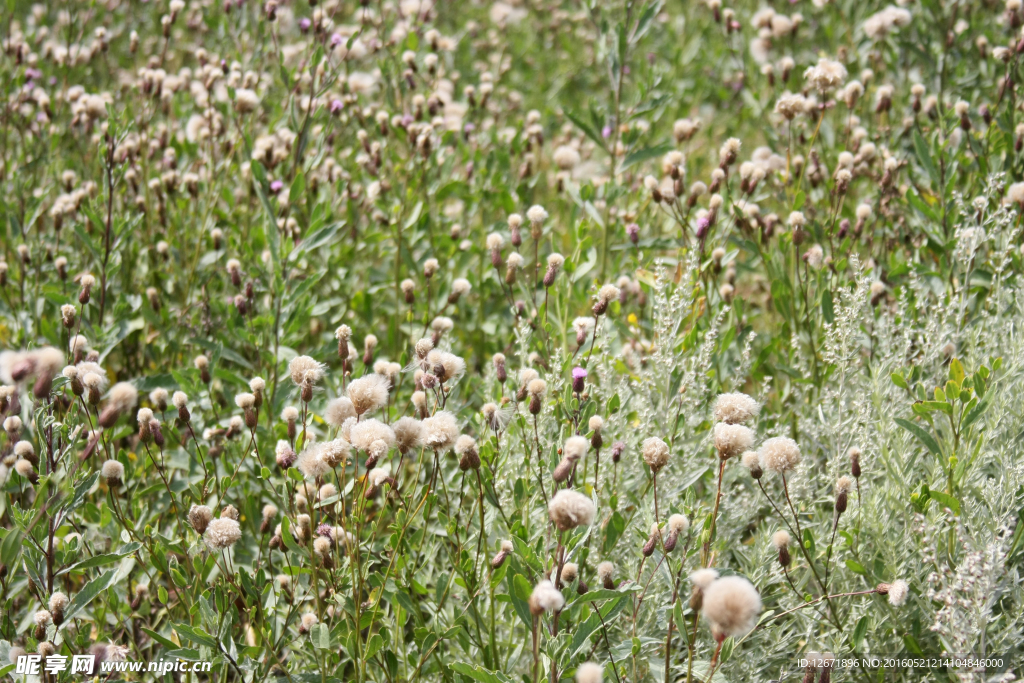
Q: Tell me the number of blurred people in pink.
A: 0